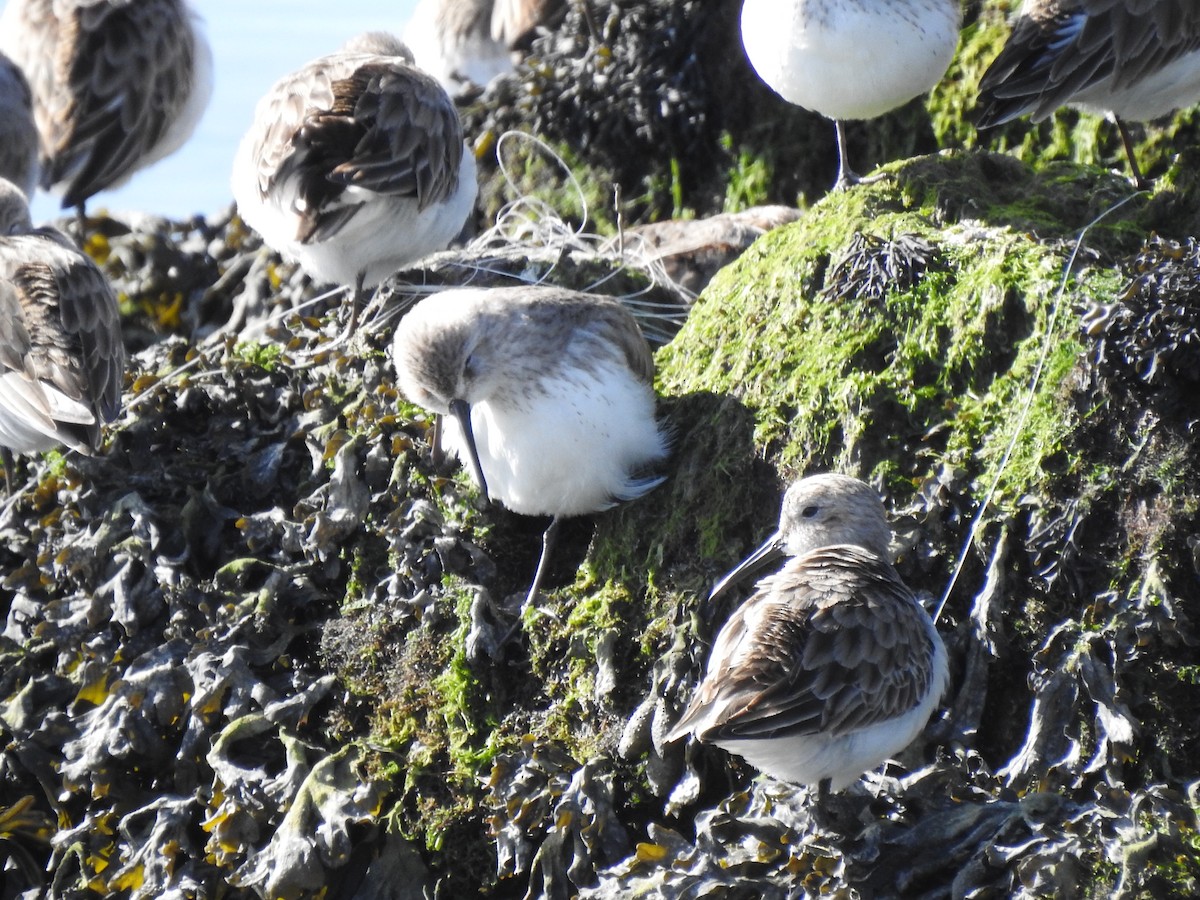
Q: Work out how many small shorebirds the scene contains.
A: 9